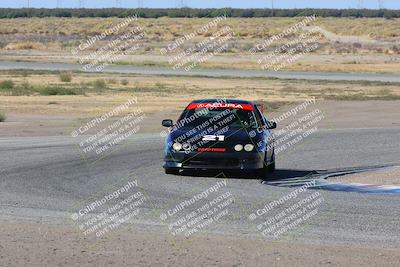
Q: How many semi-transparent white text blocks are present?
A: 9